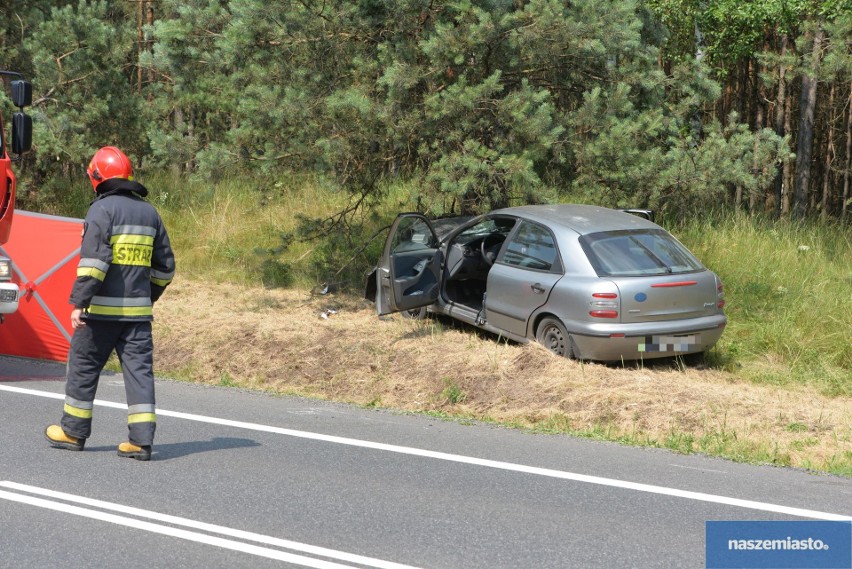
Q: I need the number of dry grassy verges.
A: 1